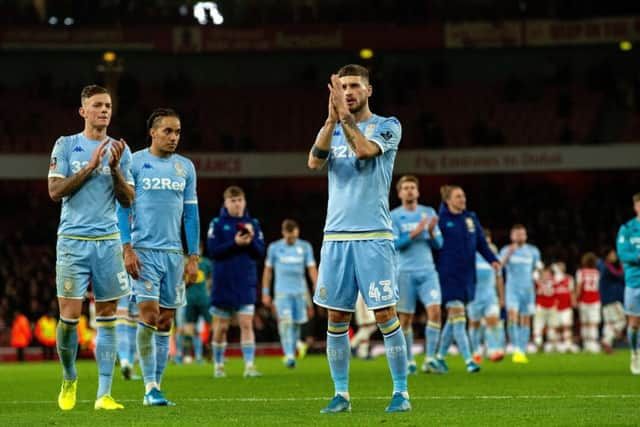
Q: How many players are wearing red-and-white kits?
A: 3